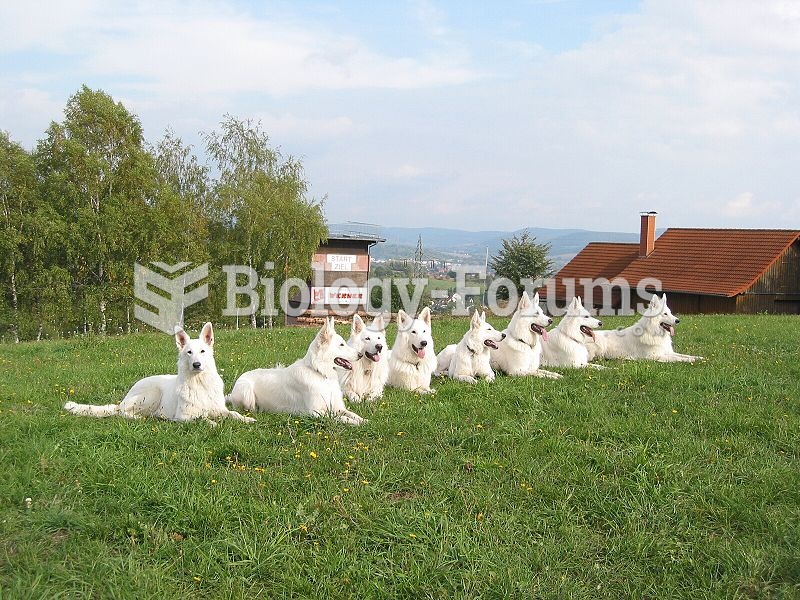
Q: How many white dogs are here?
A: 8